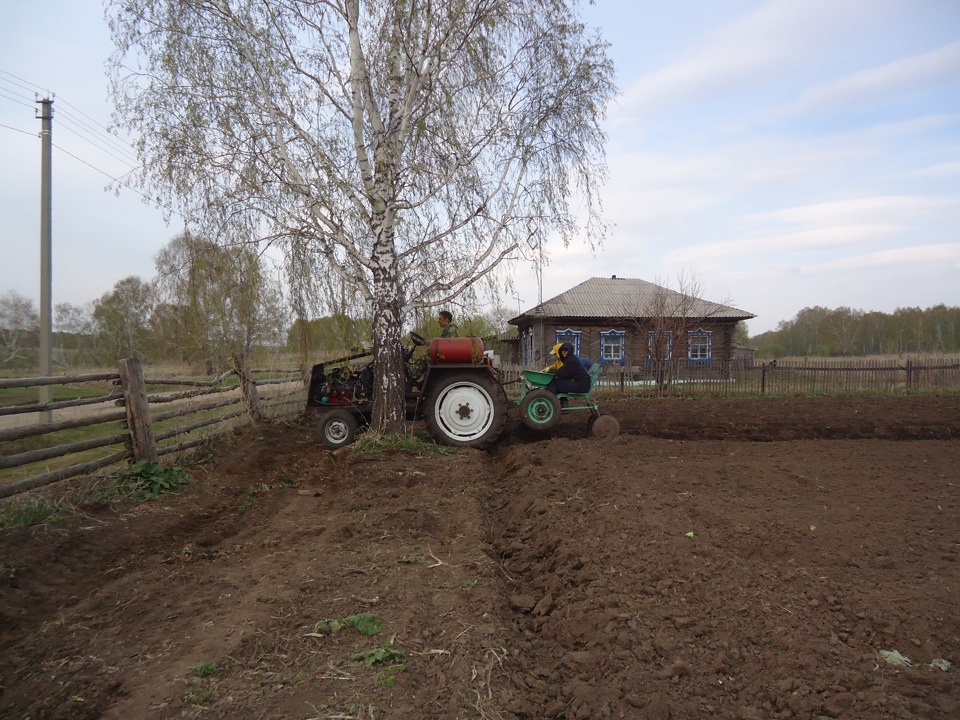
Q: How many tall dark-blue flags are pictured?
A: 0